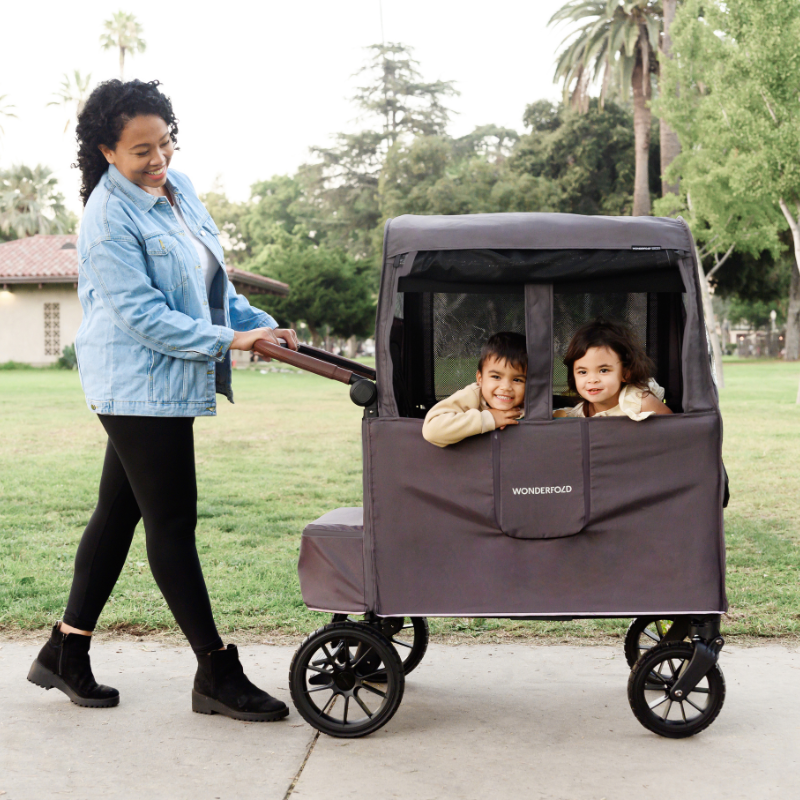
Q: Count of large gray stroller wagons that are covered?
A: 1